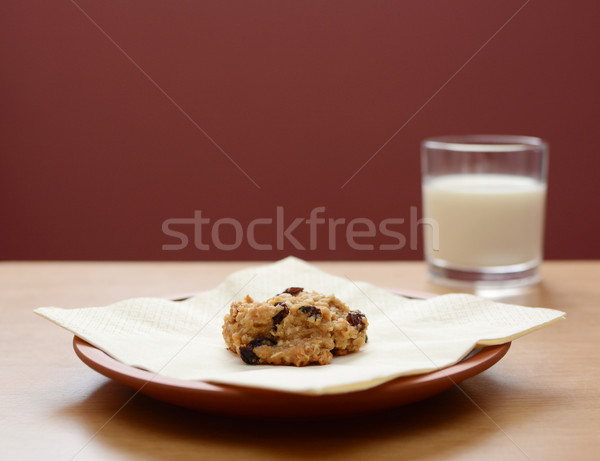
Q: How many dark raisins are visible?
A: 5